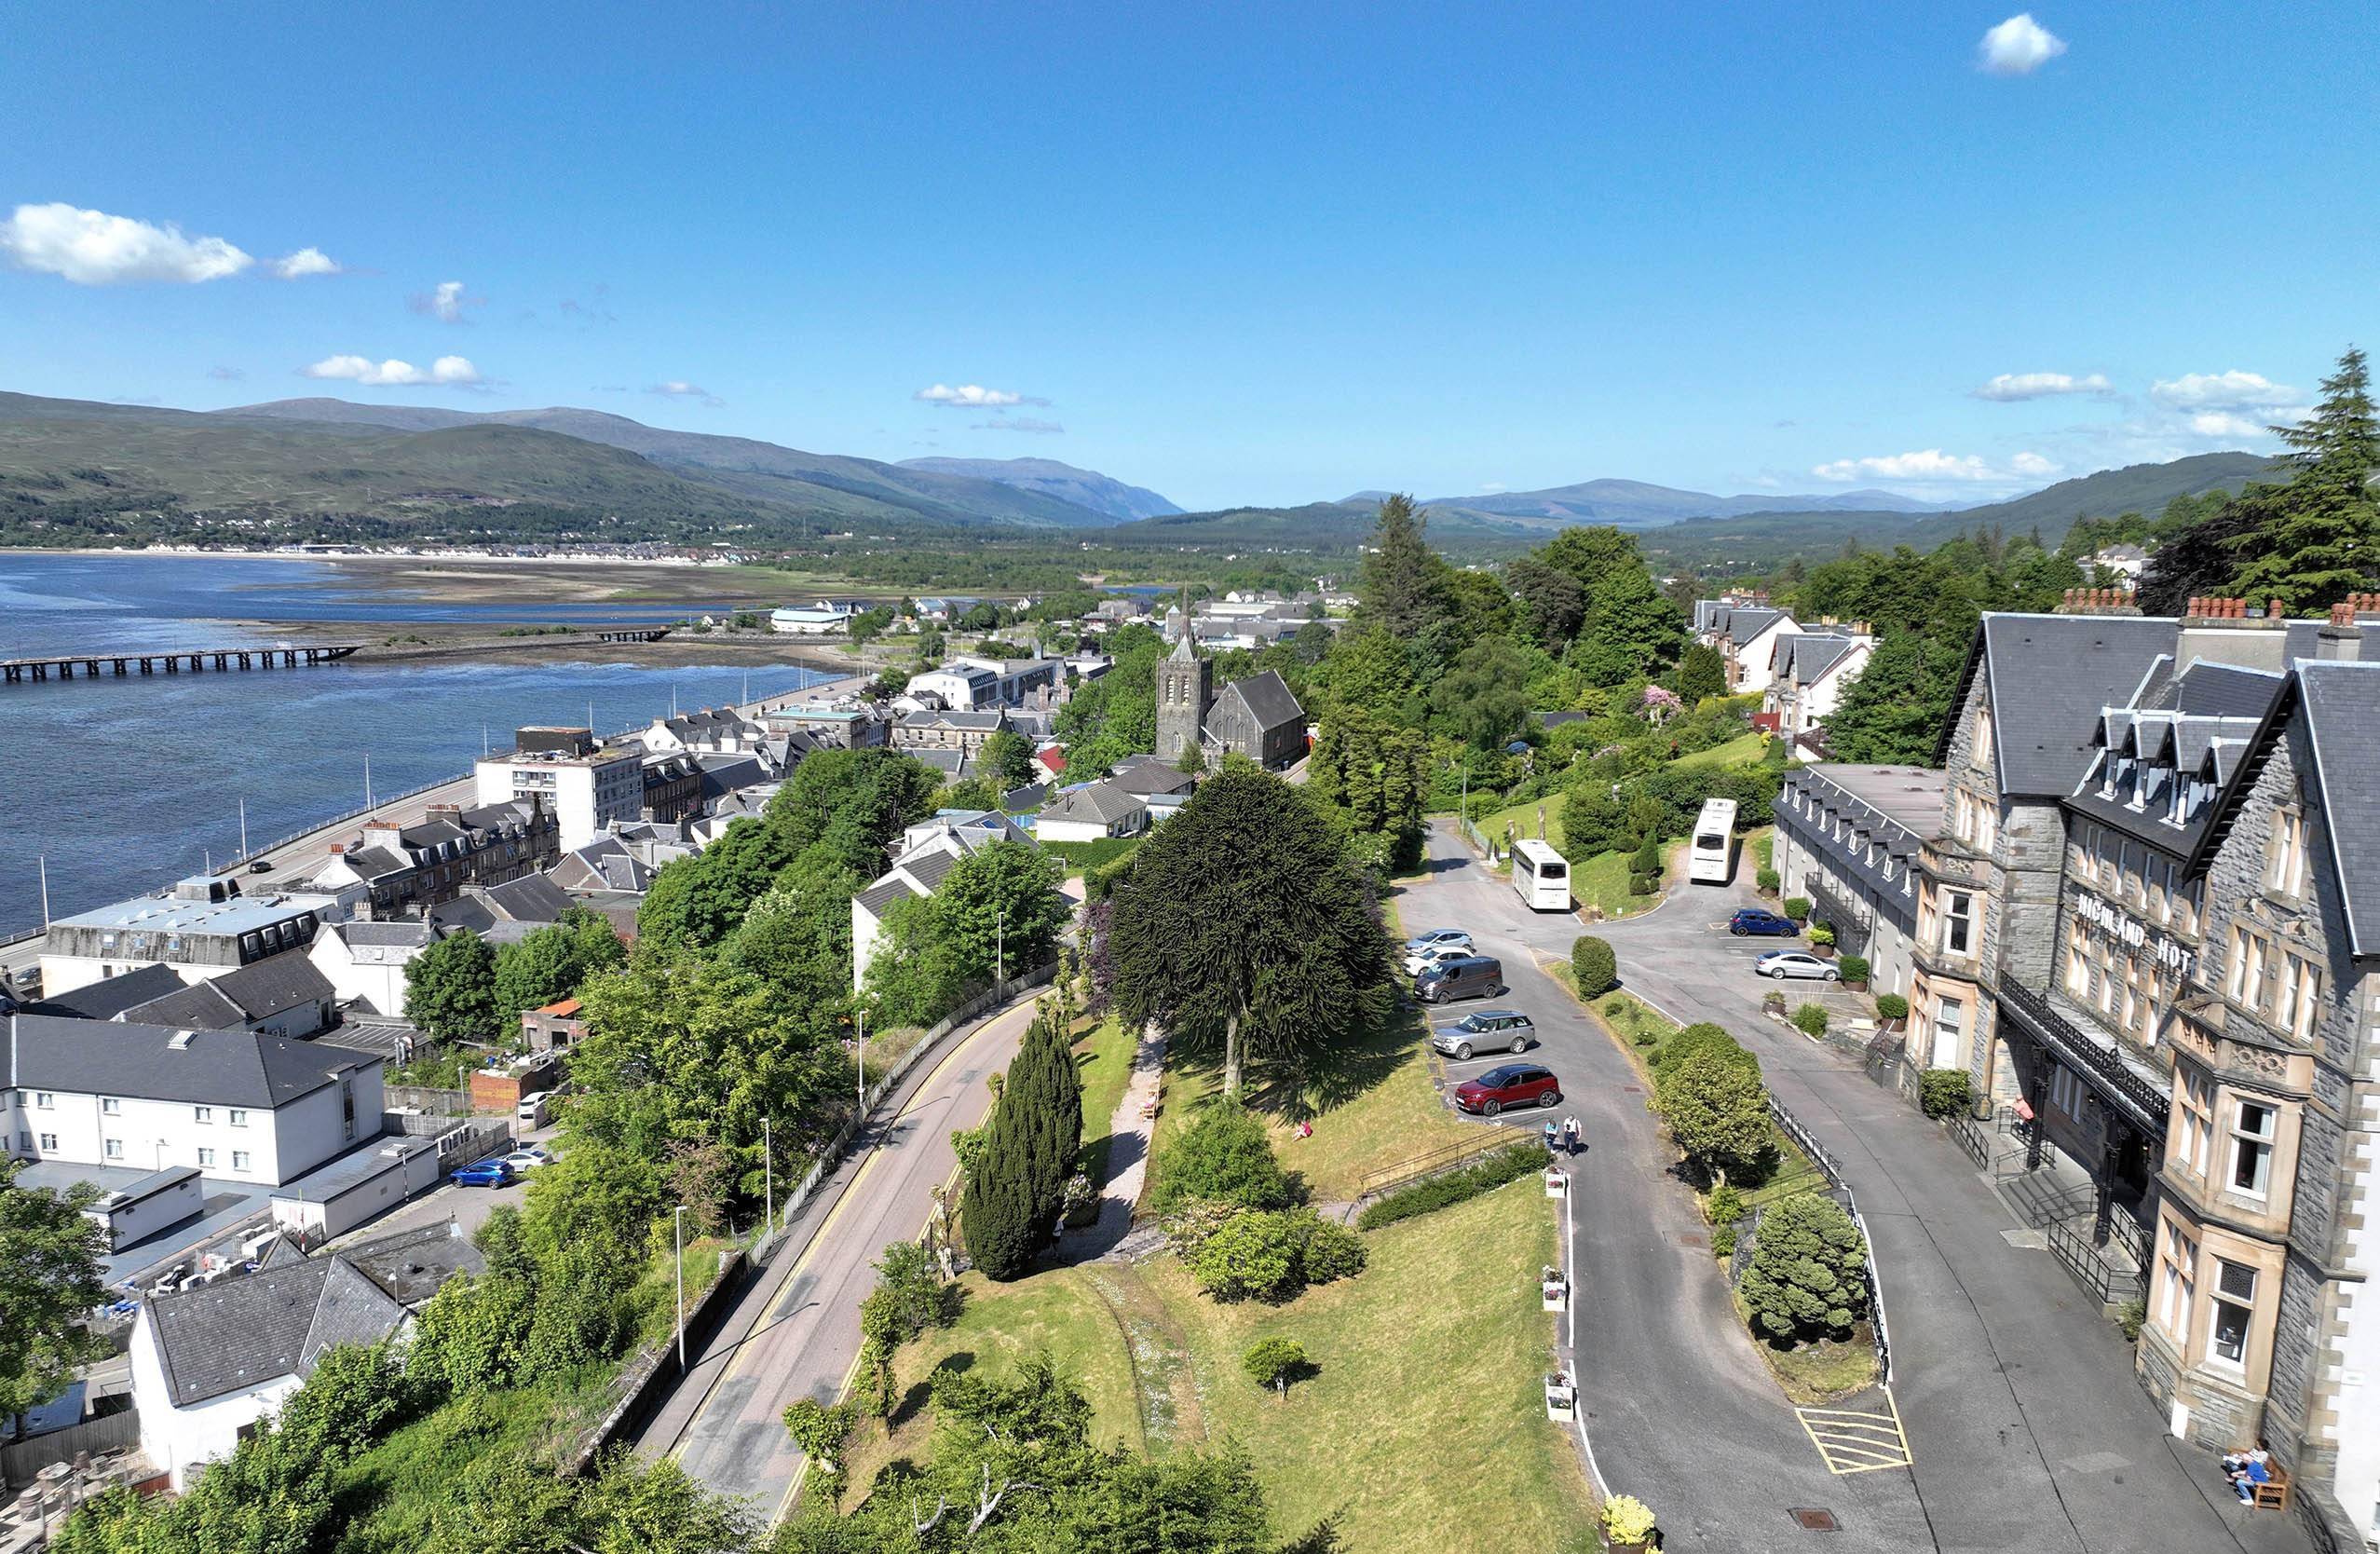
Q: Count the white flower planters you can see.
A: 3